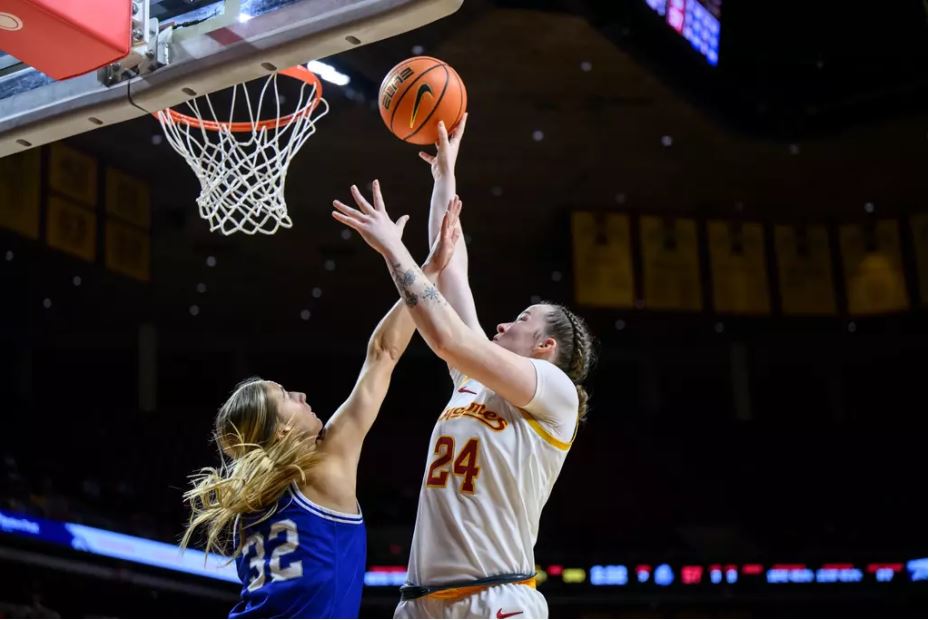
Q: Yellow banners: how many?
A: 11